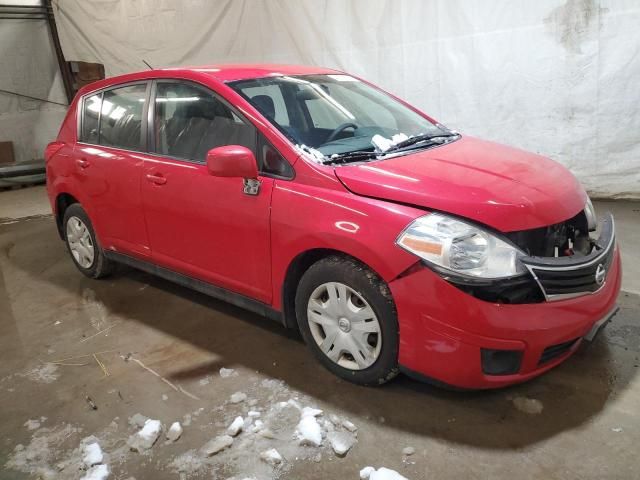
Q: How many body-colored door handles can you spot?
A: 2